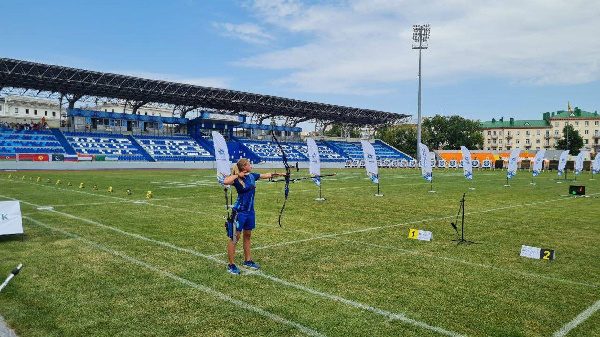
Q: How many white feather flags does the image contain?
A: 10